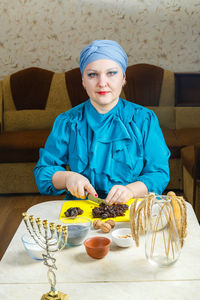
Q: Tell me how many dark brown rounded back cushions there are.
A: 3